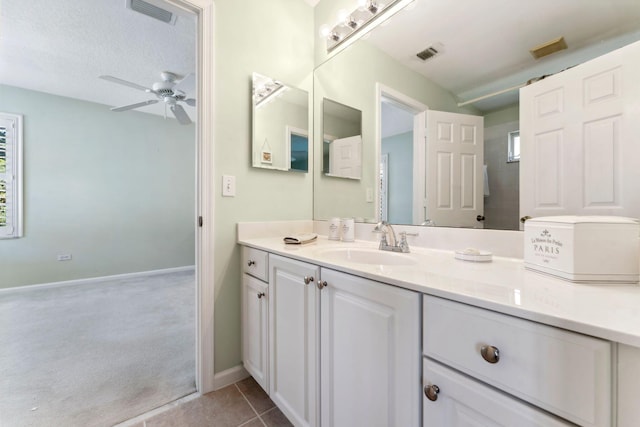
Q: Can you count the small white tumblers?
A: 2